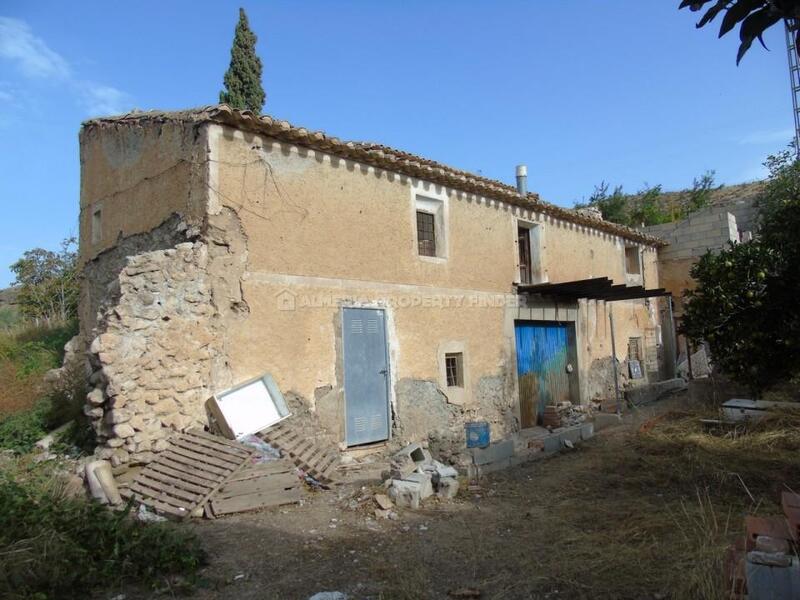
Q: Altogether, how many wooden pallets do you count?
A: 3